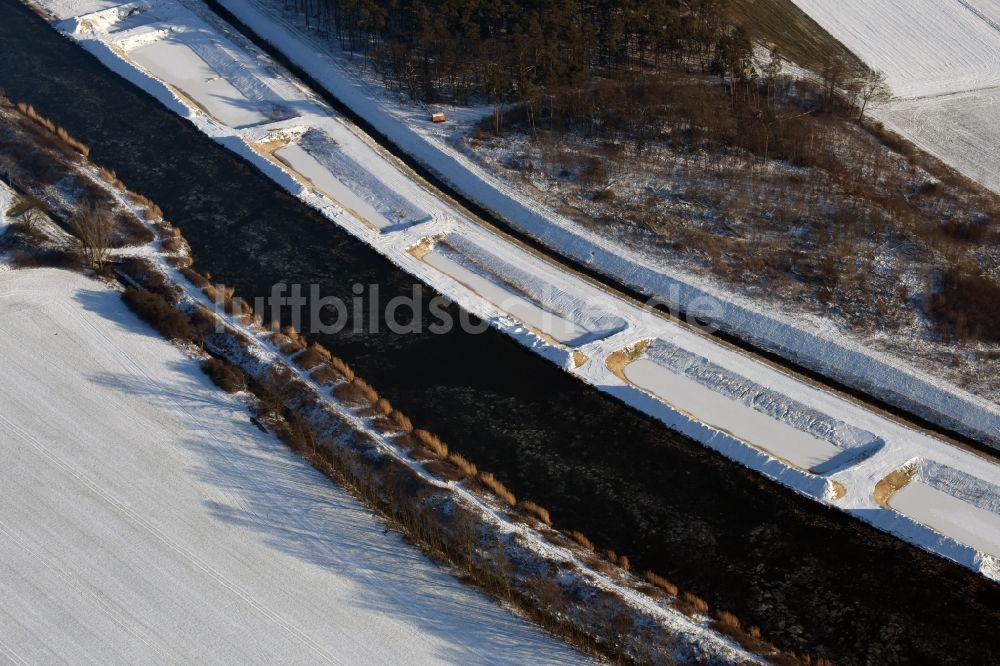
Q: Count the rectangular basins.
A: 5